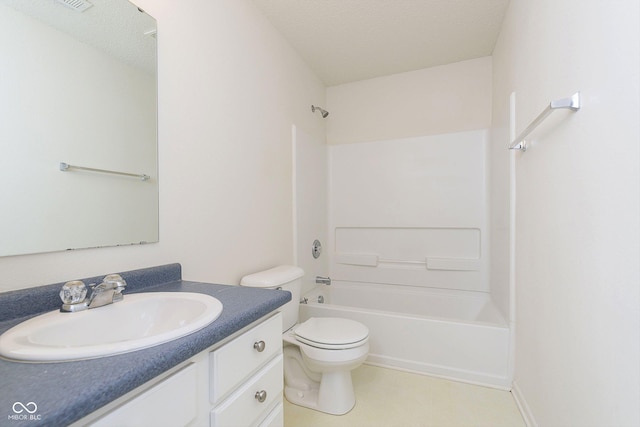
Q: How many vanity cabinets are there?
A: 1